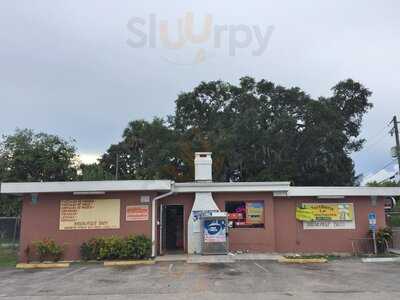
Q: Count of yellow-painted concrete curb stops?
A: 3